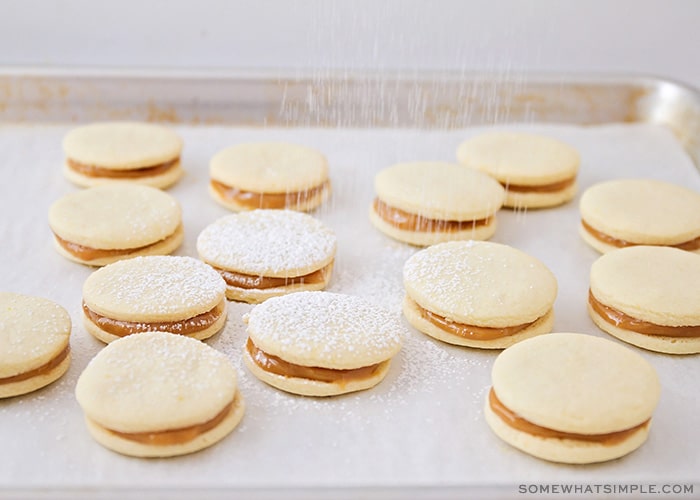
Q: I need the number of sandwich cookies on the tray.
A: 14